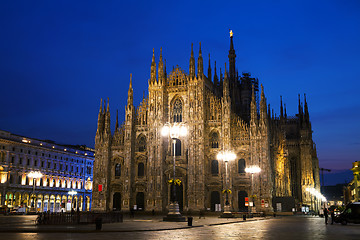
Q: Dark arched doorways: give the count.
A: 5